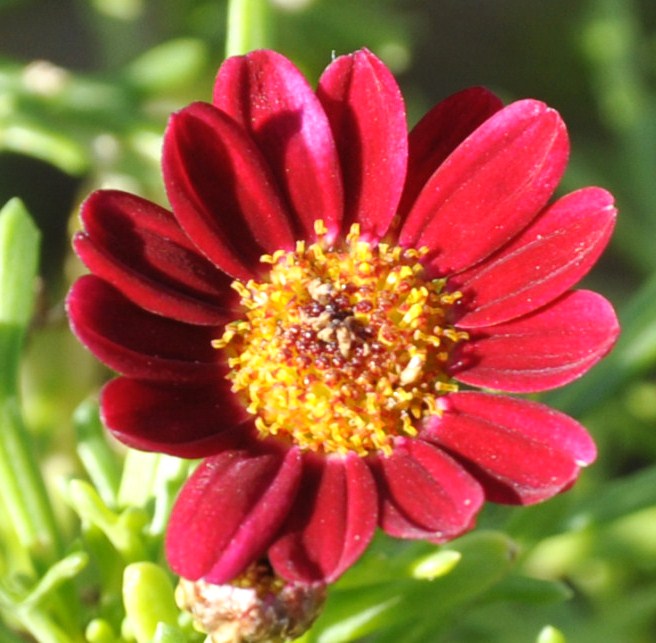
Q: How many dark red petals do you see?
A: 14